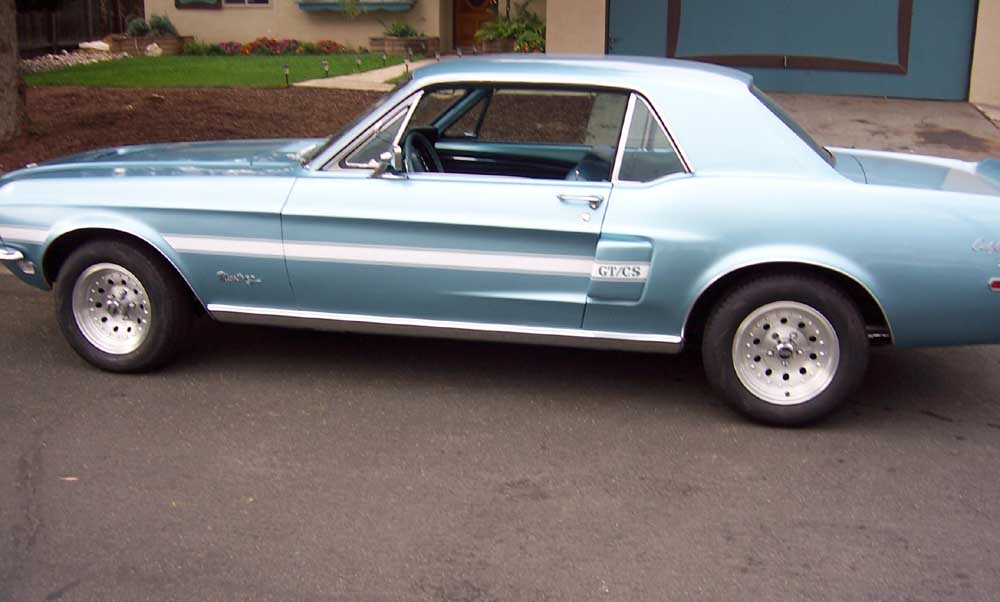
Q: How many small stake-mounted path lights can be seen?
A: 10